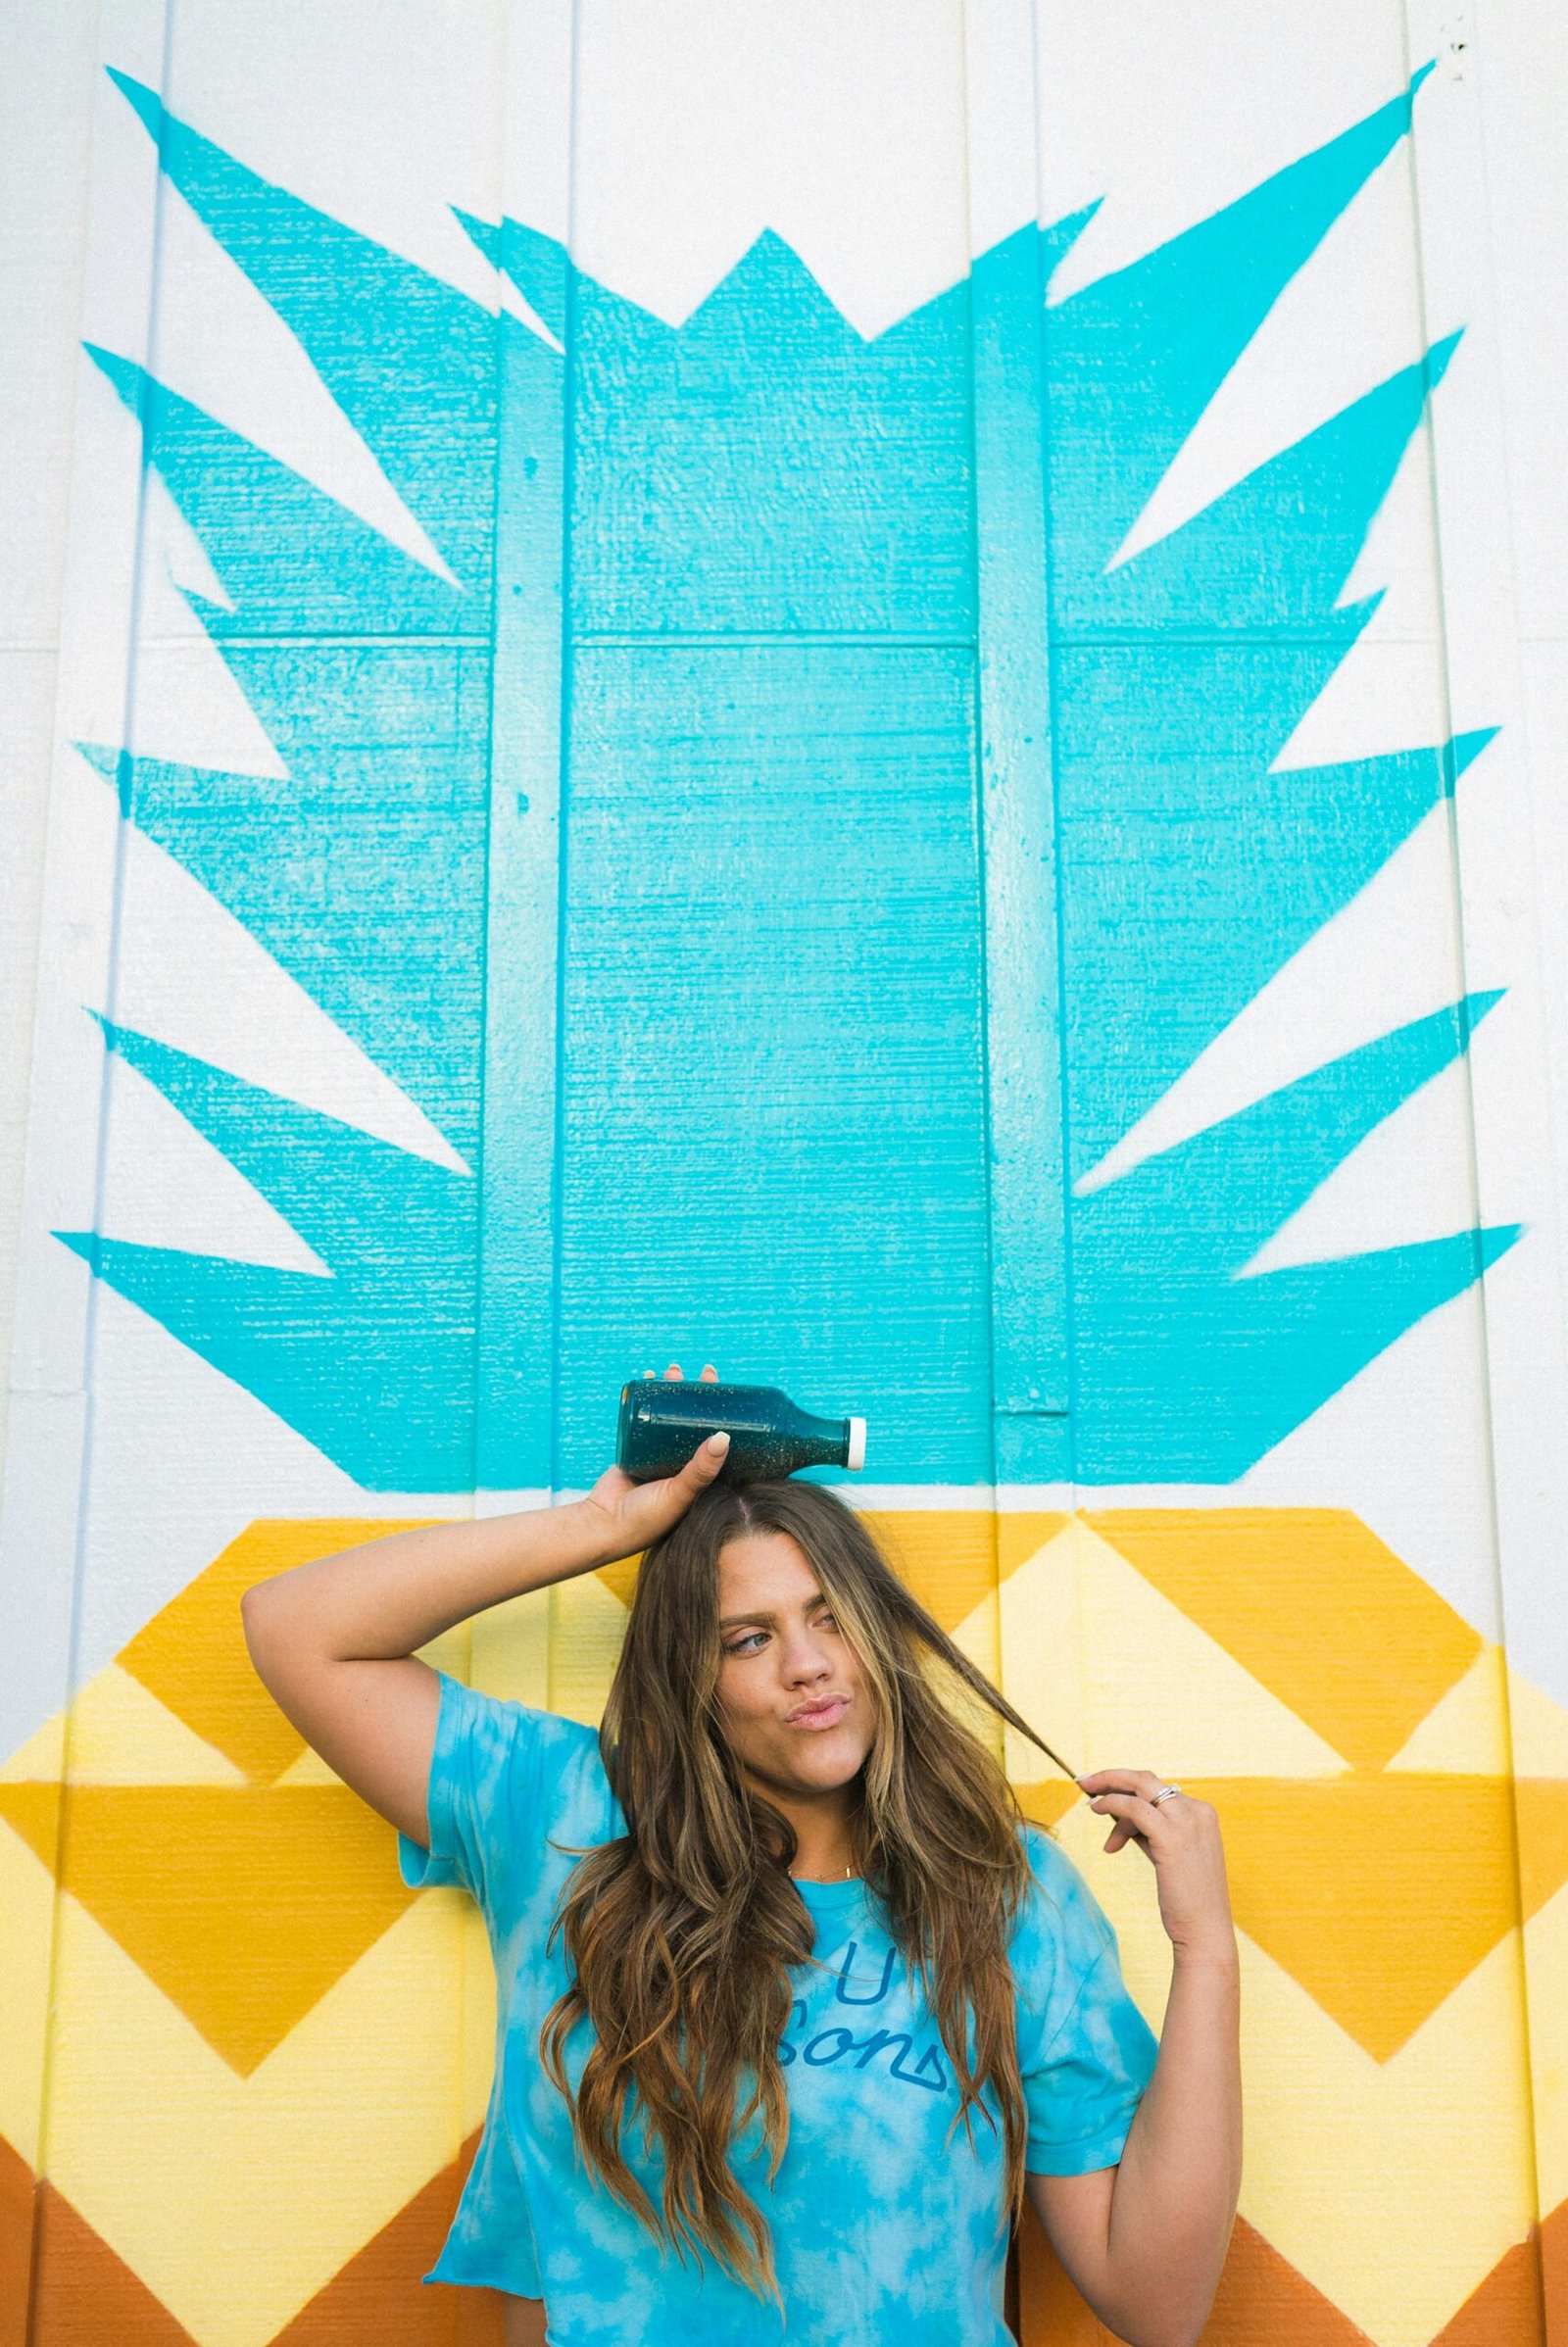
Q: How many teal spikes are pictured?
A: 15